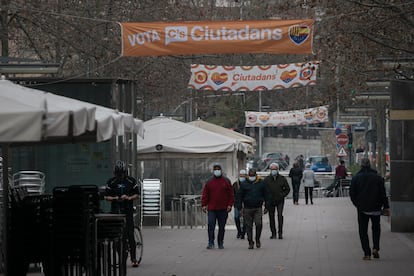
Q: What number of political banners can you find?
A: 3